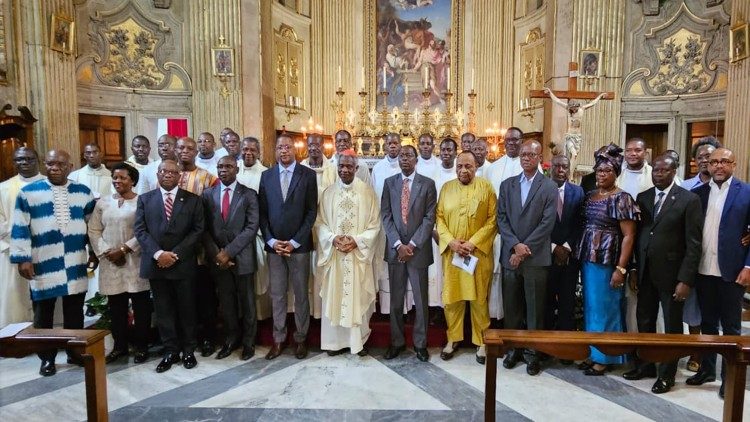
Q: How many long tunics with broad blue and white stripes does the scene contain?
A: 1